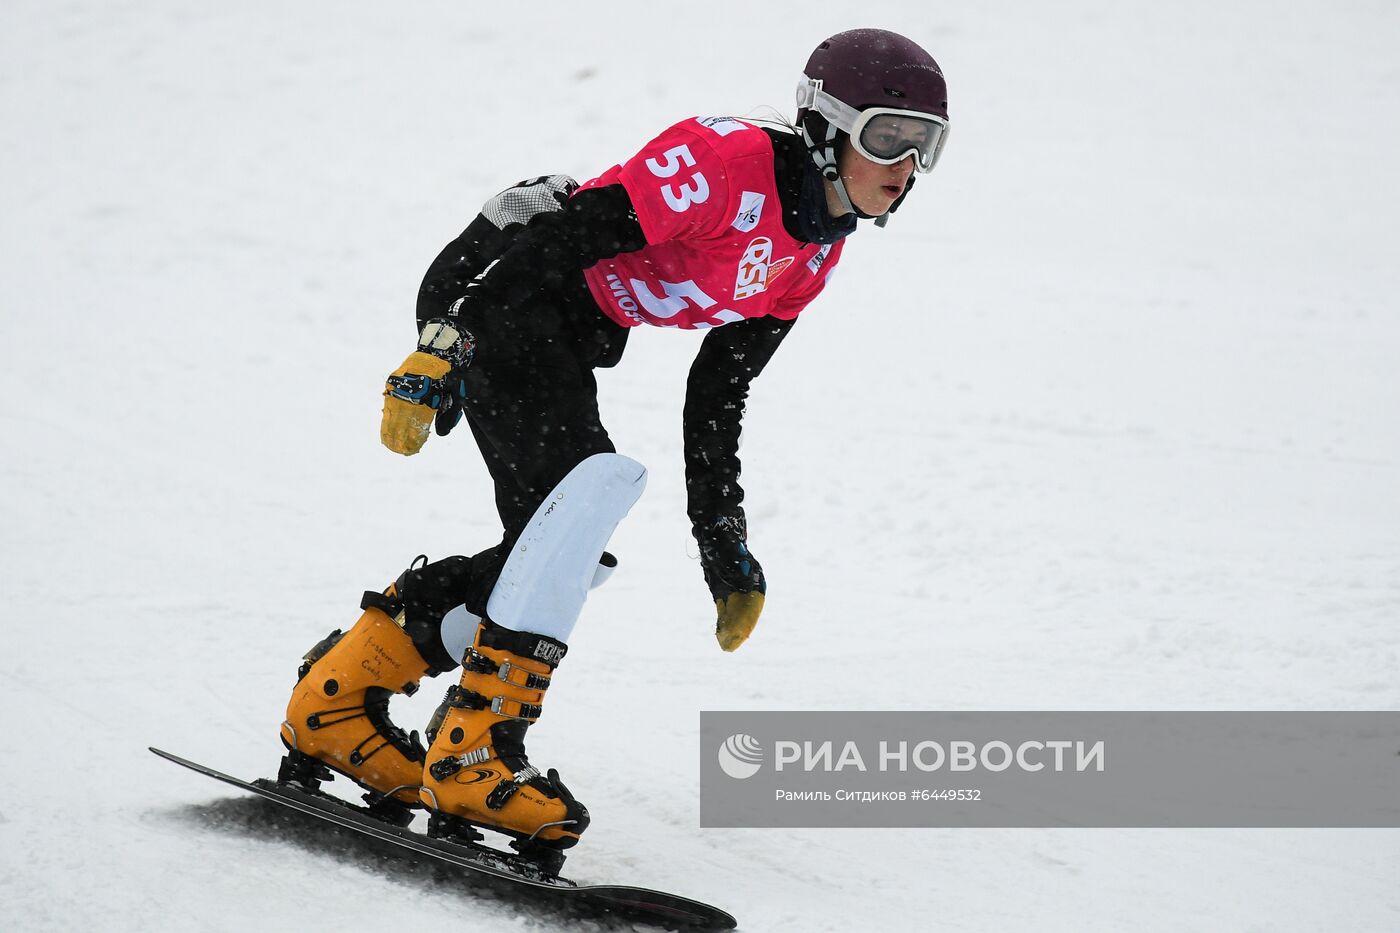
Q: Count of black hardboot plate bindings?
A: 2